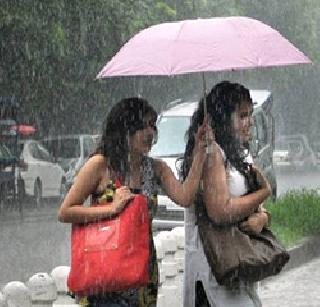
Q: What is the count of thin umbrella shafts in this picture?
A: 1